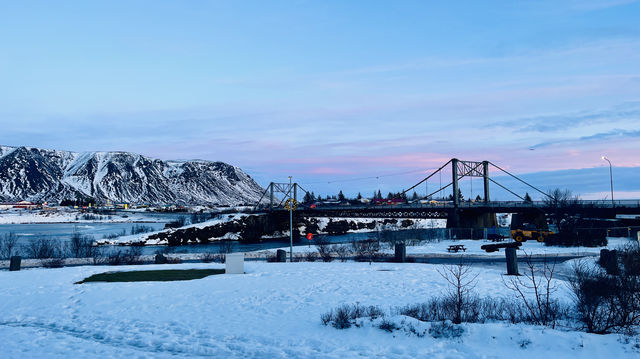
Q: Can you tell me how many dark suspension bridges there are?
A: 1